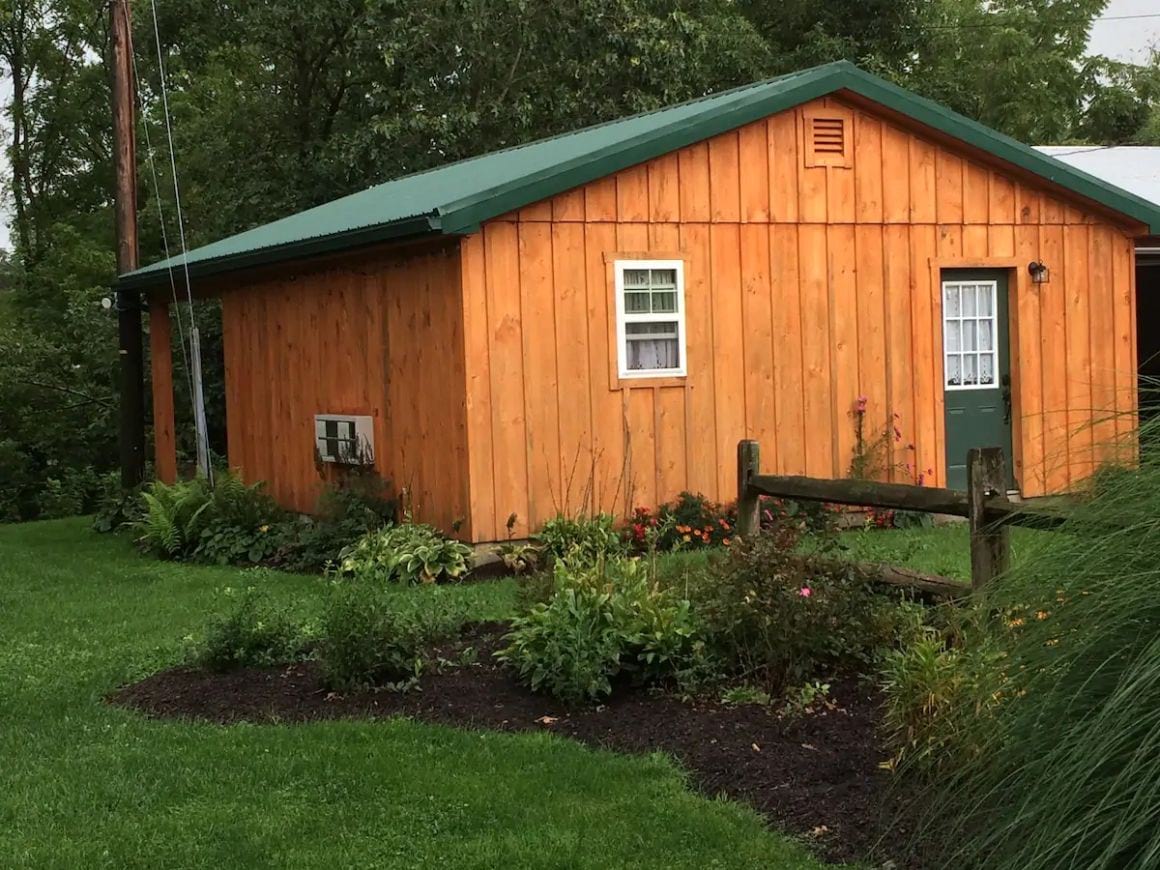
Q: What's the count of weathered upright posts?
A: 2